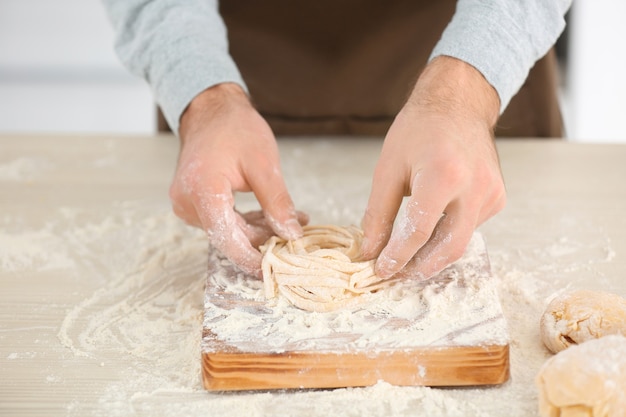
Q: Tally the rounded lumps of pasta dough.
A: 2